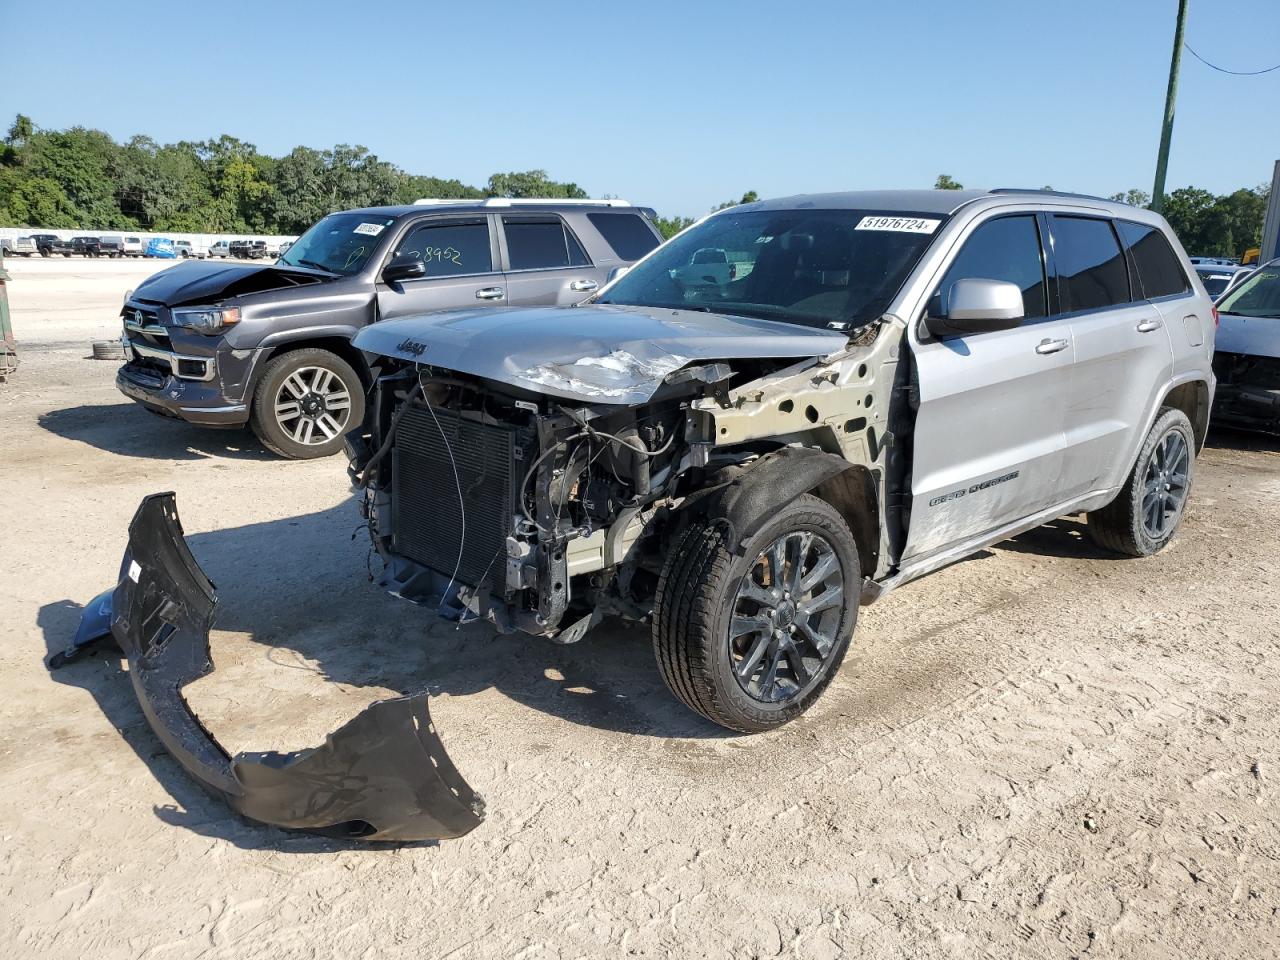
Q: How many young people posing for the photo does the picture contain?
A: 0